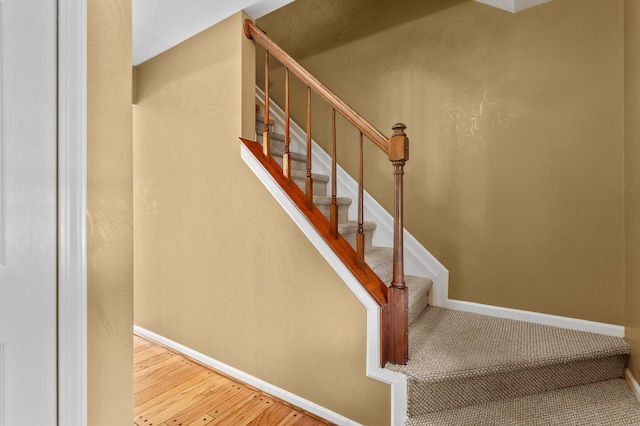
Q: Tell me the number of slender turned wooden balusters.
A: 5